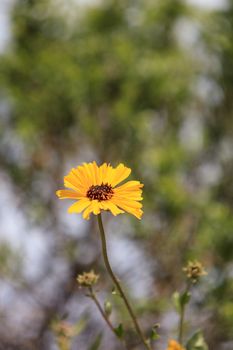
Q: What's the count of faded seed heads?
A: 2